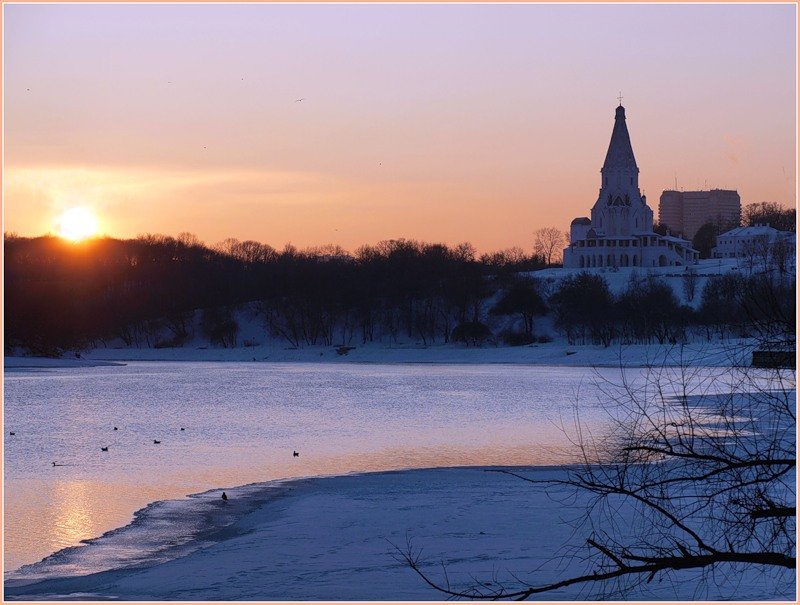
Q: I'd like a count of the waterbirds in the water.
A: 7